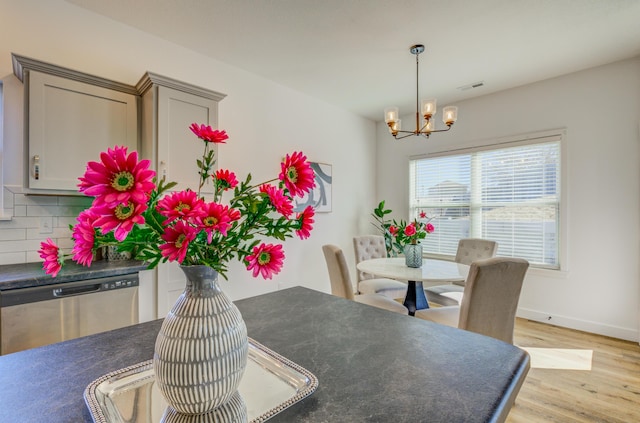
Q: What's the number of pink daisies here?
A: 13